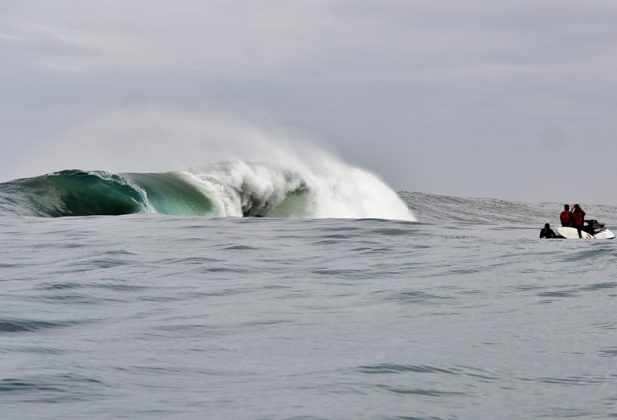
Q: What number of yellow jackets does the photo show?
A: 0